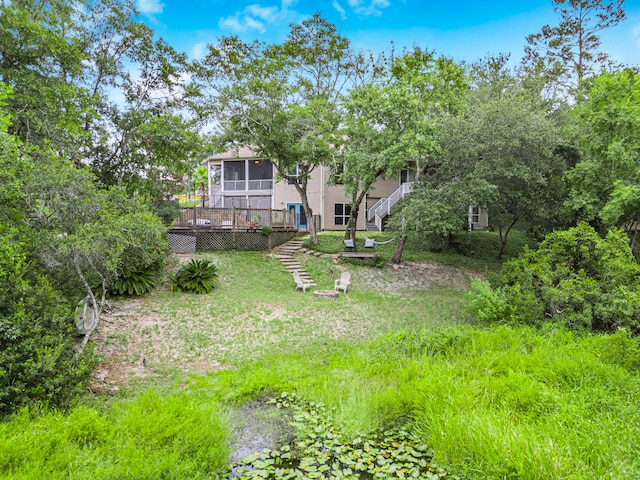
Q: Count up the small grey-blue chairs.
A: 2